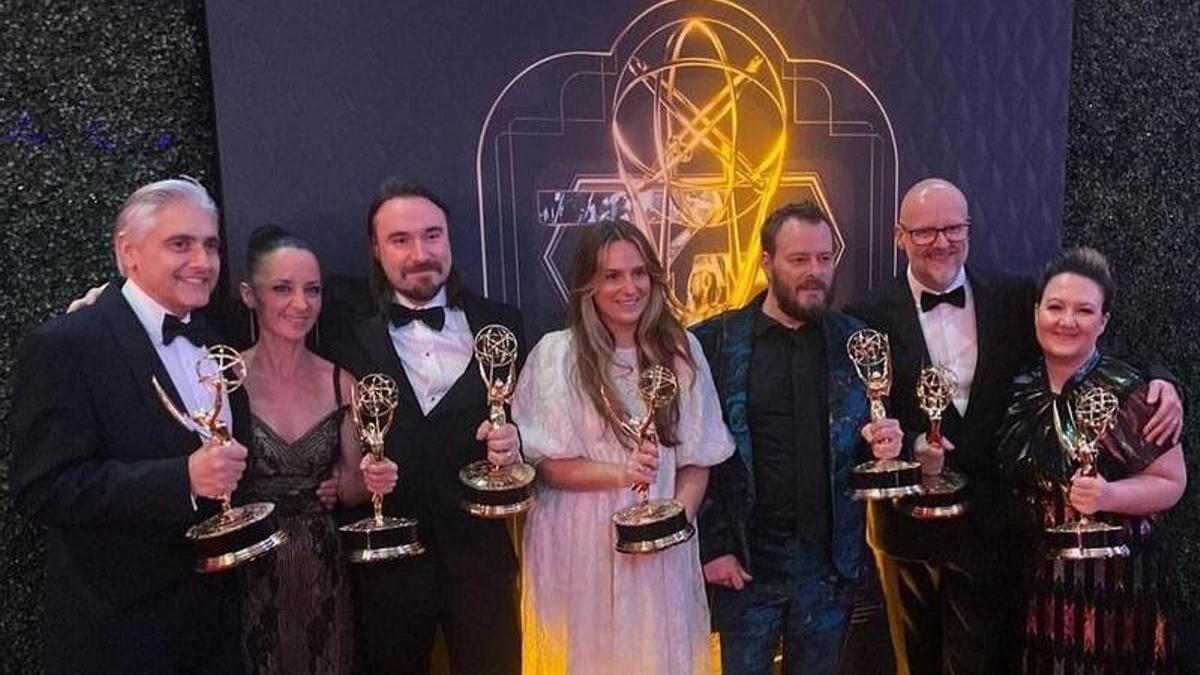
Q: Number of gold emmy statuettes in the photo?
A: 7